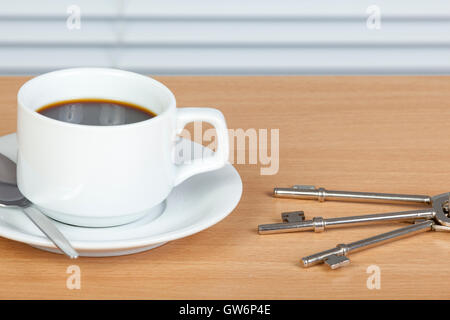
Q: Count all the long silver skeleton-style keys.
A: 3